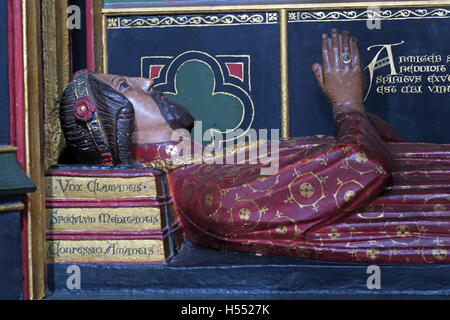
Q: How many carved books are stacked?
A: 3